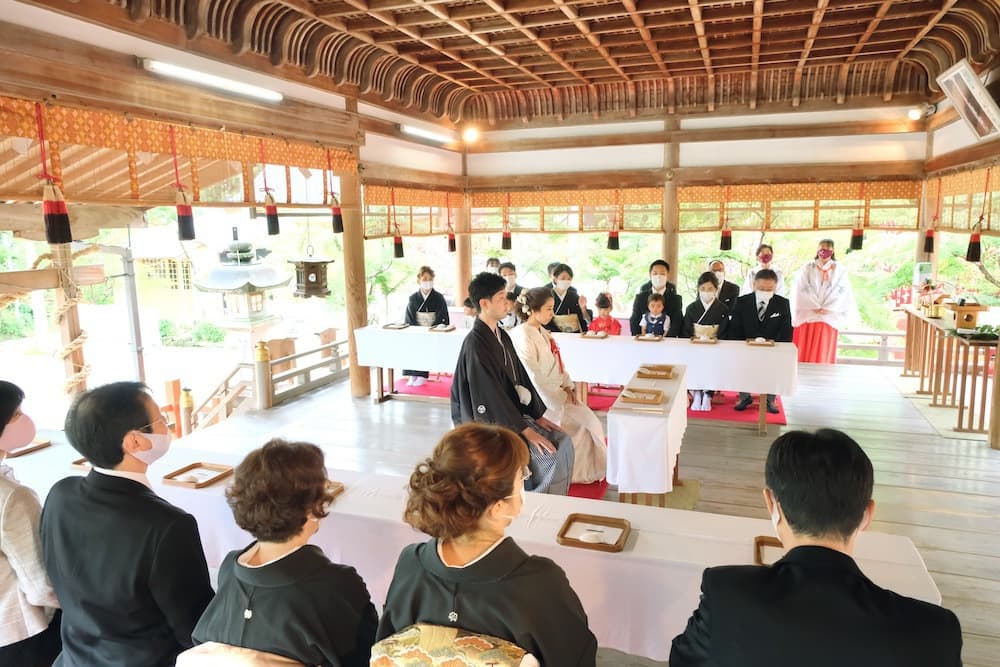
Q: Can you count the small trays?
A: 14